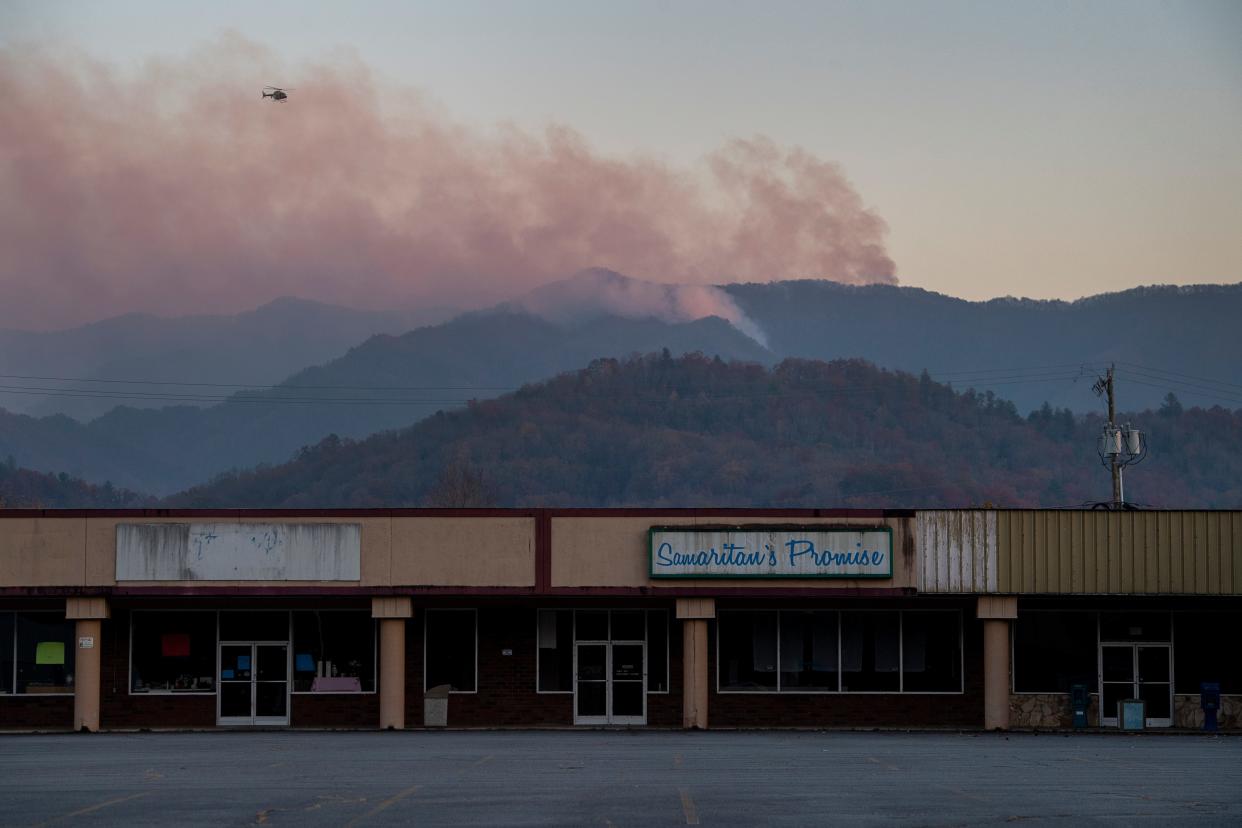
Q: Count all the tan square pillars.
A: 4